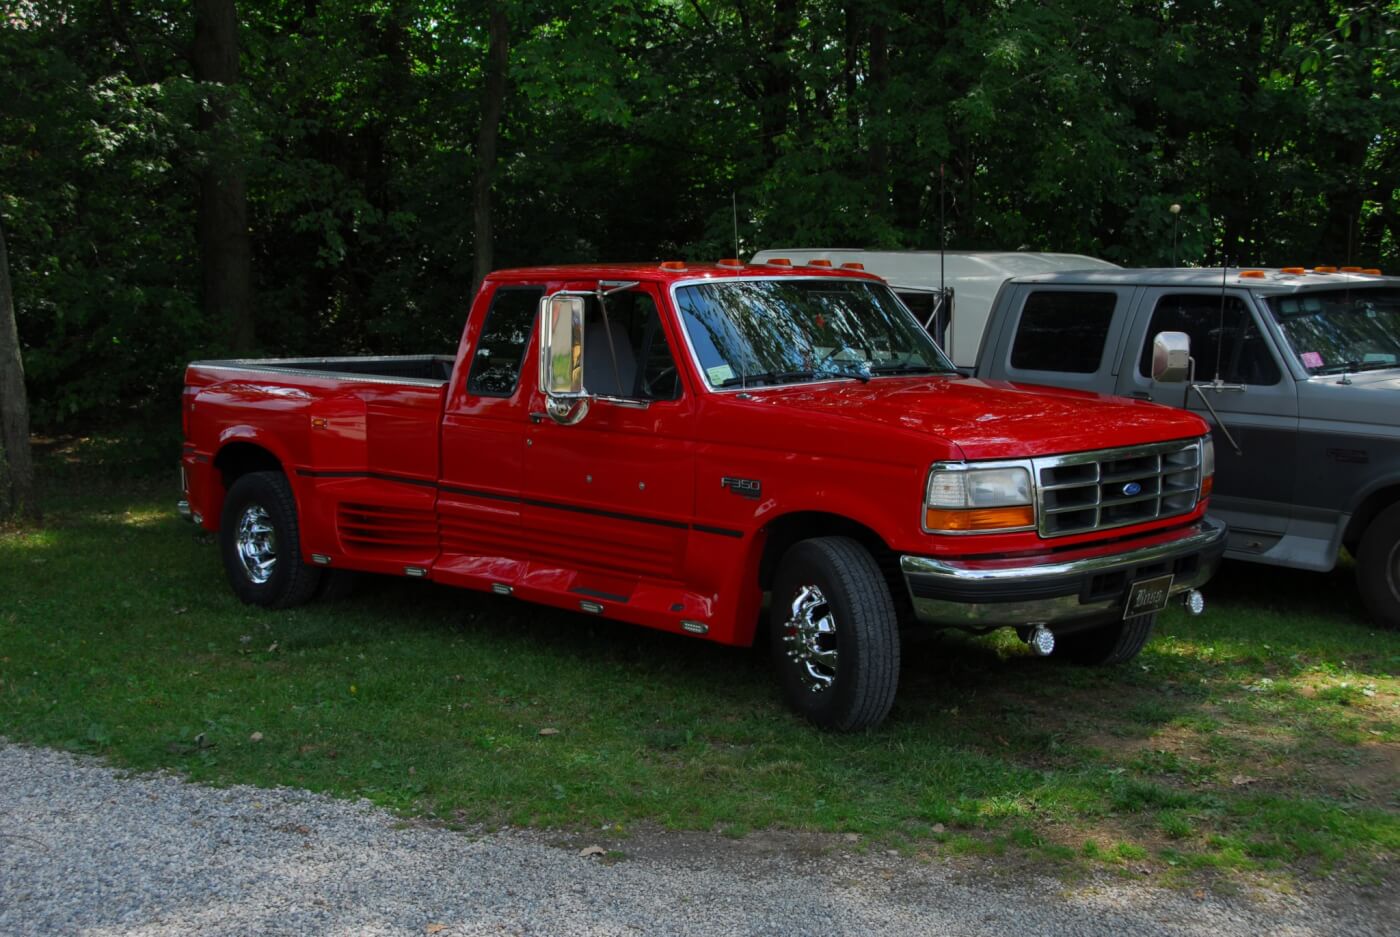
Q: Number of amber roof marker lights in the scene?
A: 10